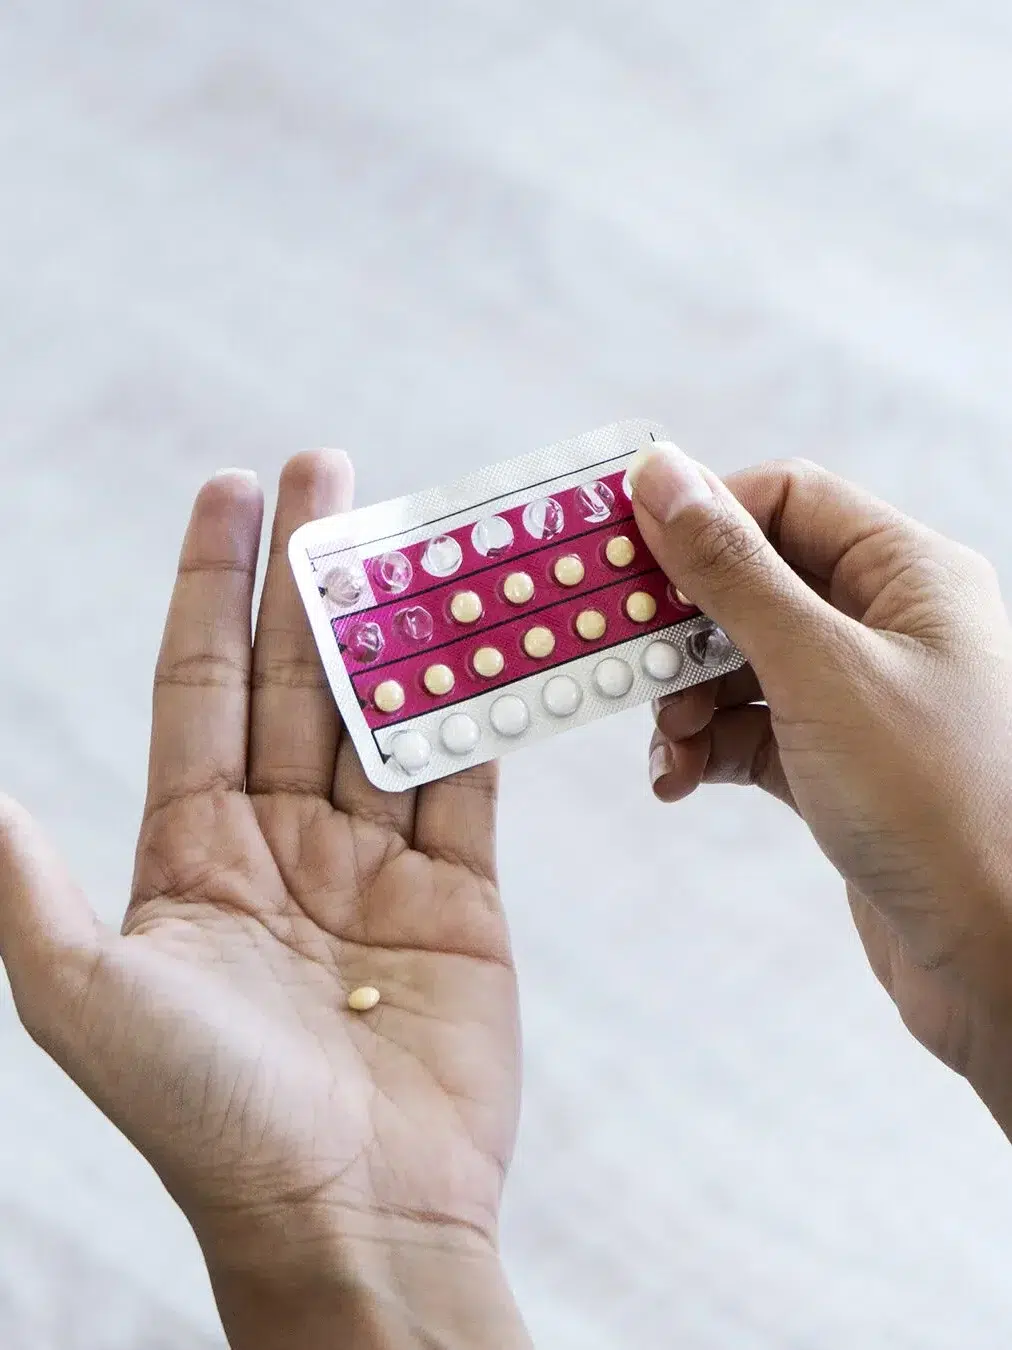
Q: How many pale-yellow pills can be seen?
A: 12